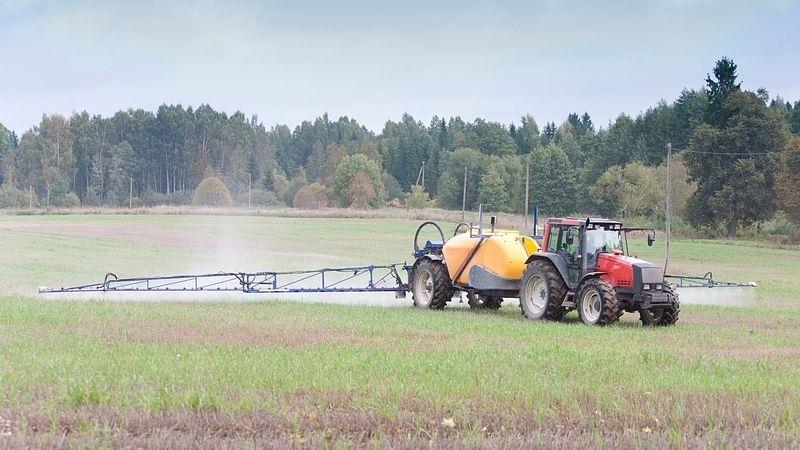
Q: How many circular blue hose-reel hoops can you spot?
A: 2